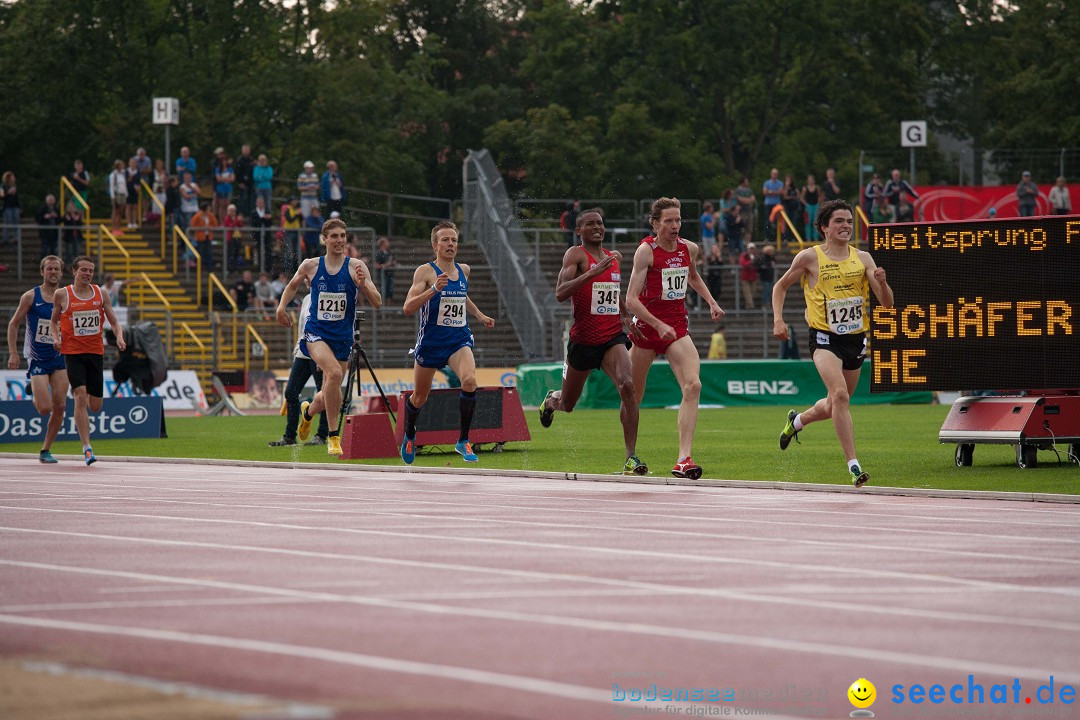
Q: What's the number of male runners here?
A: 7